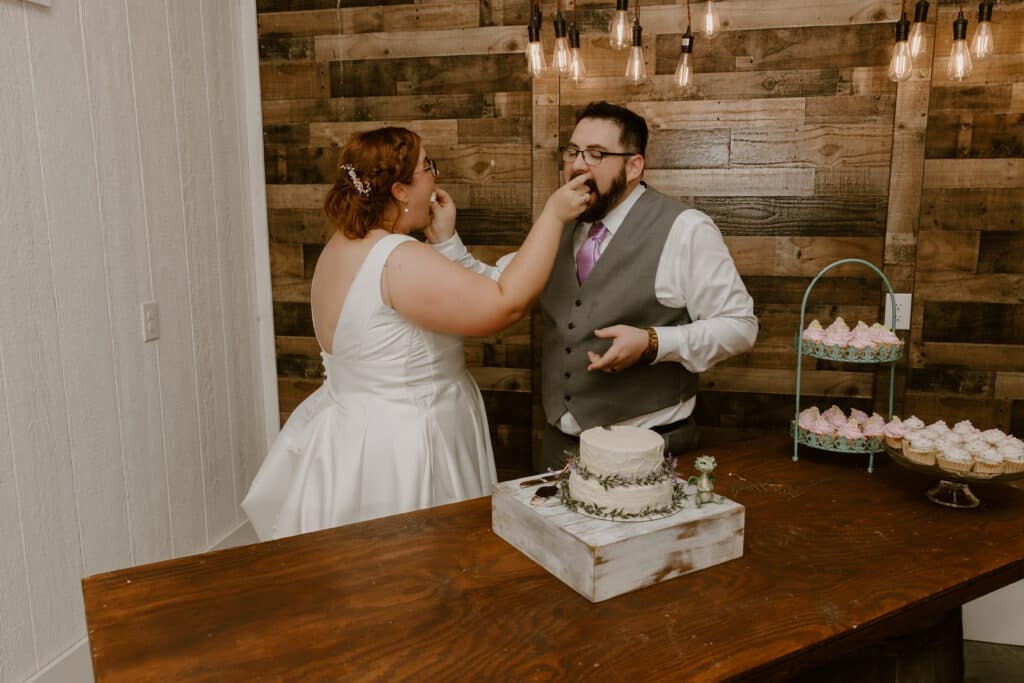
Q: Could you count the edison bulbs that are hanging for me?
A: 11